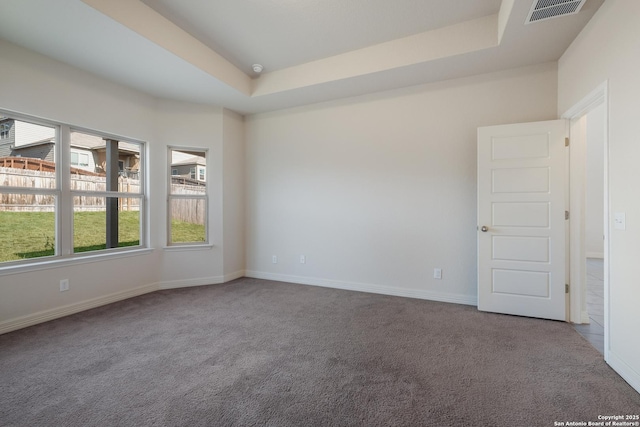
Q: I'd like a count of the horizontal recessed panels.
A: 5